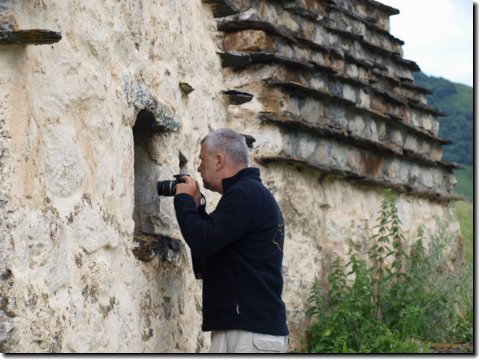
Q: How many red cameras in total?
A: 0